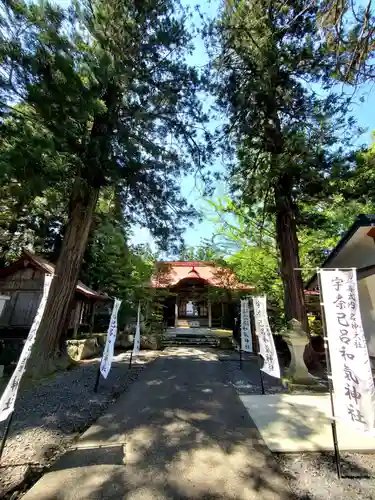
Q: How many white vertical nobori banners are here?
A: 6